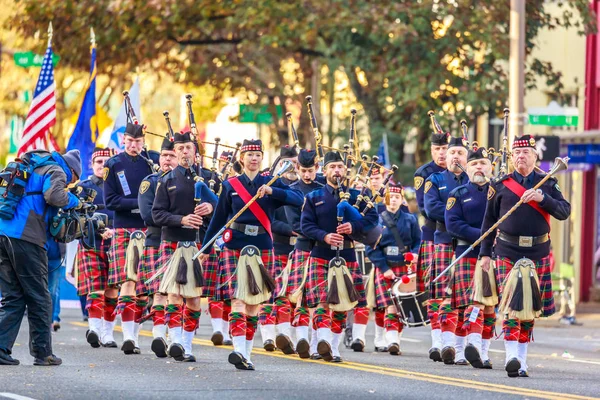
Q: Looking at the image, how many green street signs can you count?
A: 3